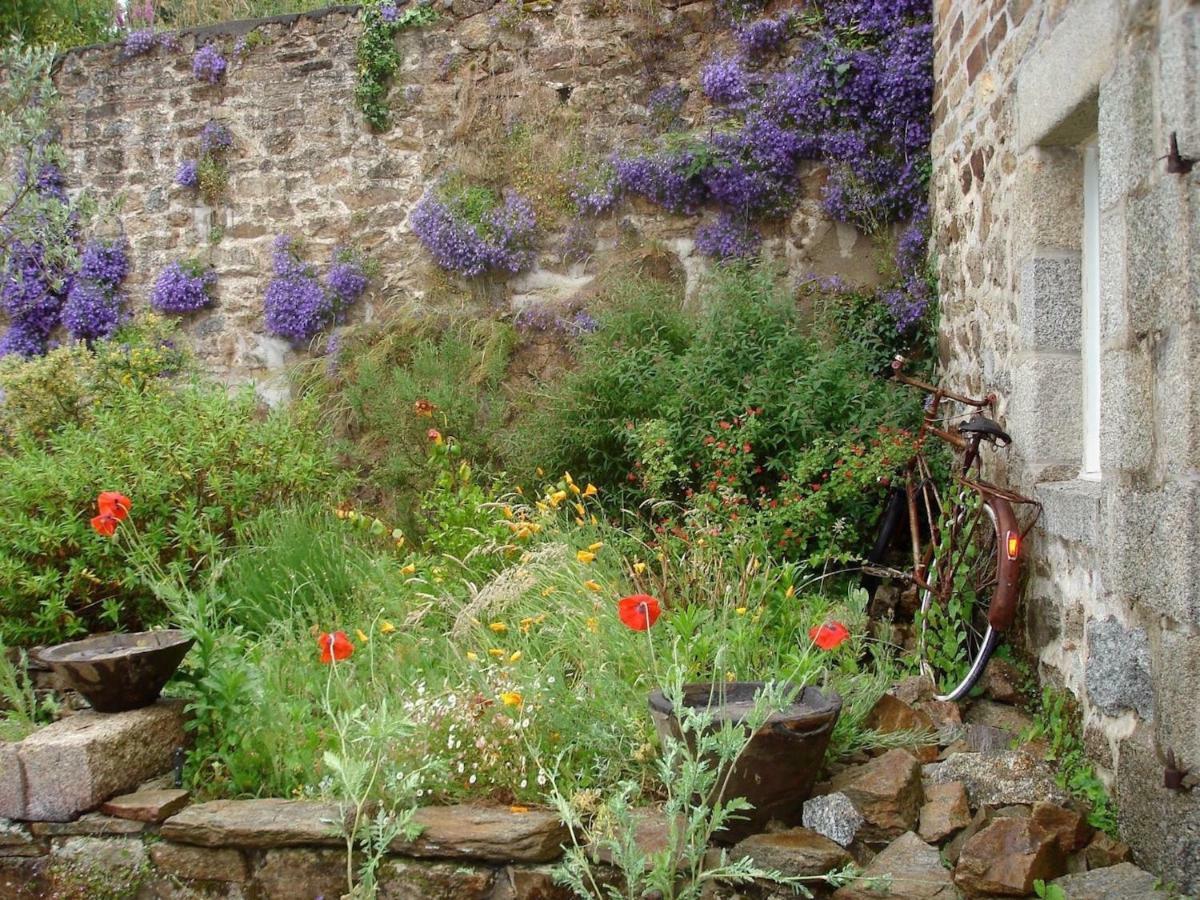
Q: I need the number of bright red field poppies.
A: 5